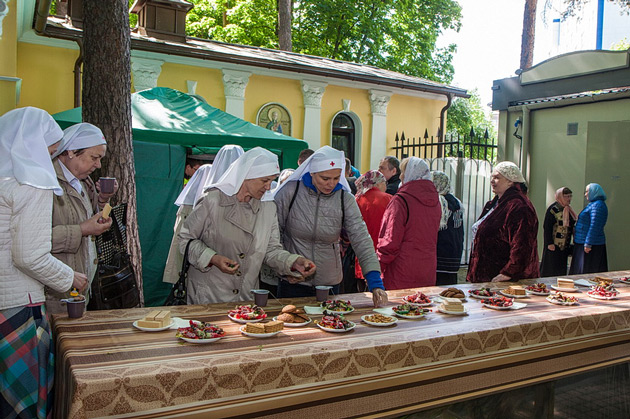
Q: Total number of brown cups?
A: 4